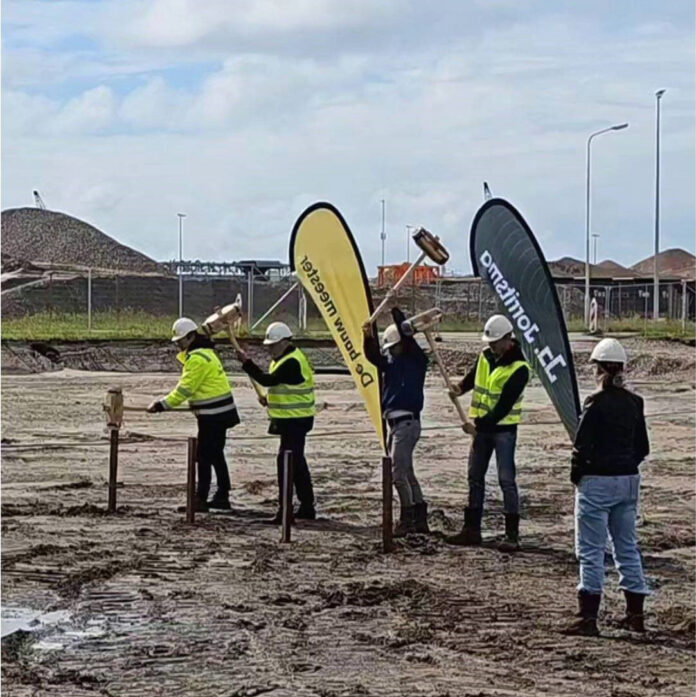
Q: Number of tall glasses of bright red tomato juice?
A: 0